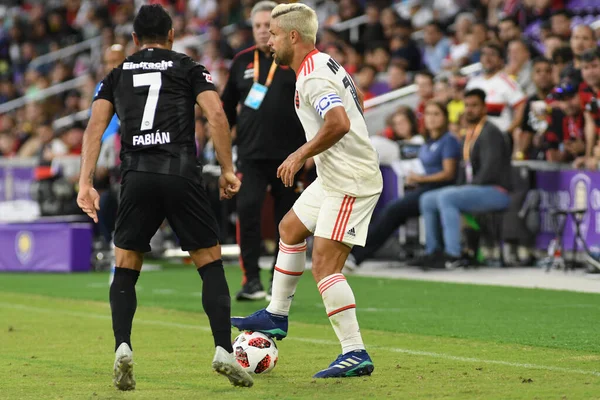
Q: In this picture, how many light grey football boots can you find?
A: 2